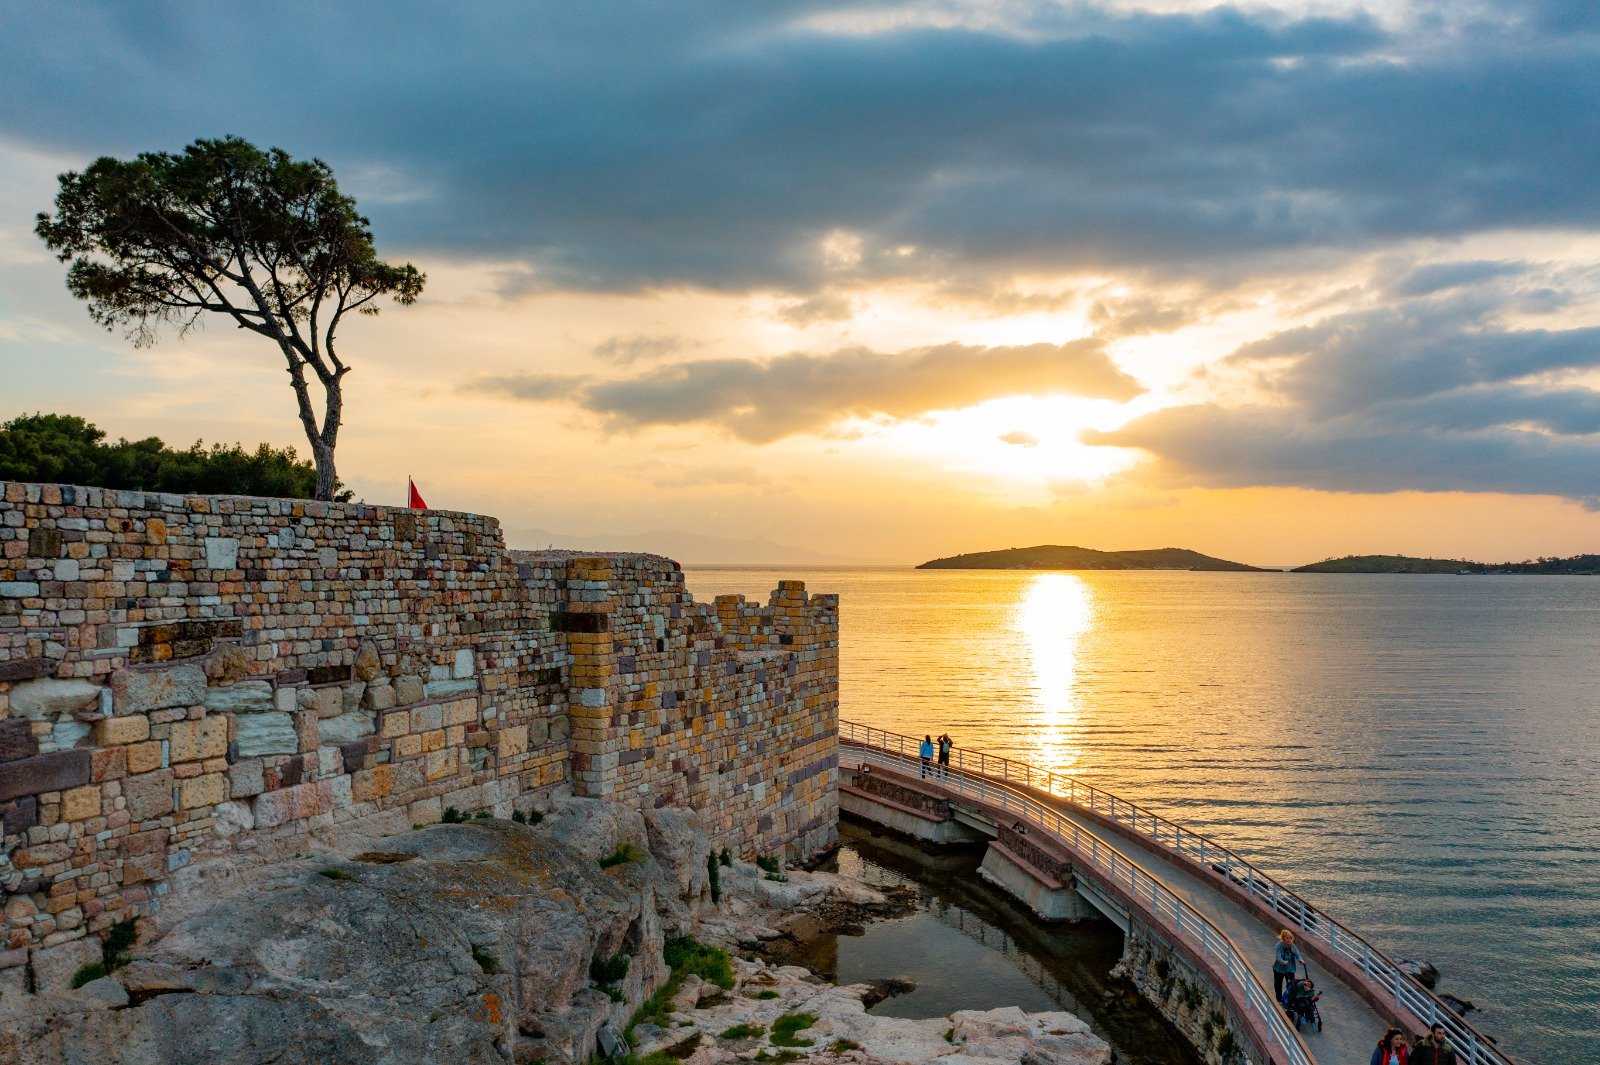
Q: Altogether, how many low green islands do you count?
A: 2